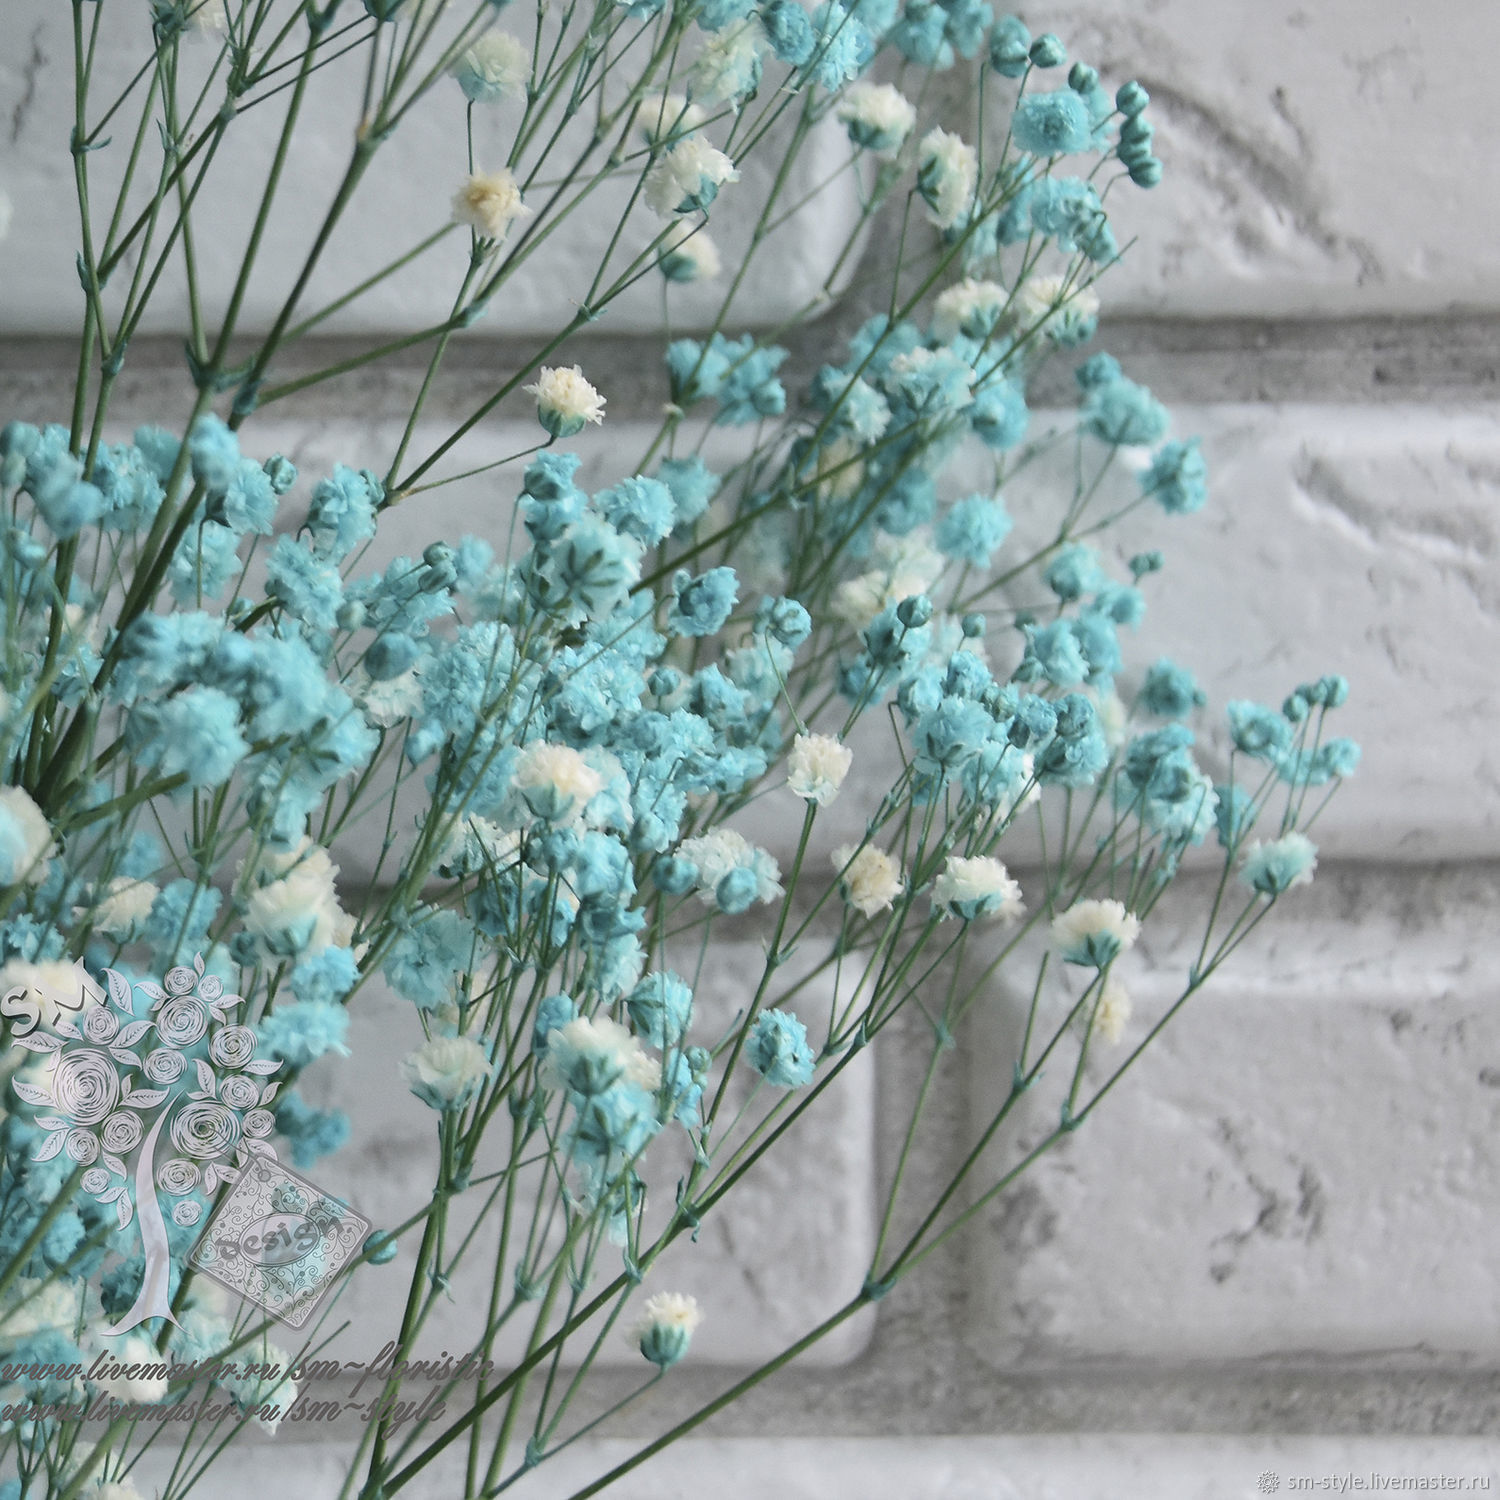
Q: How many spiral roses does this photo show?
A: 15